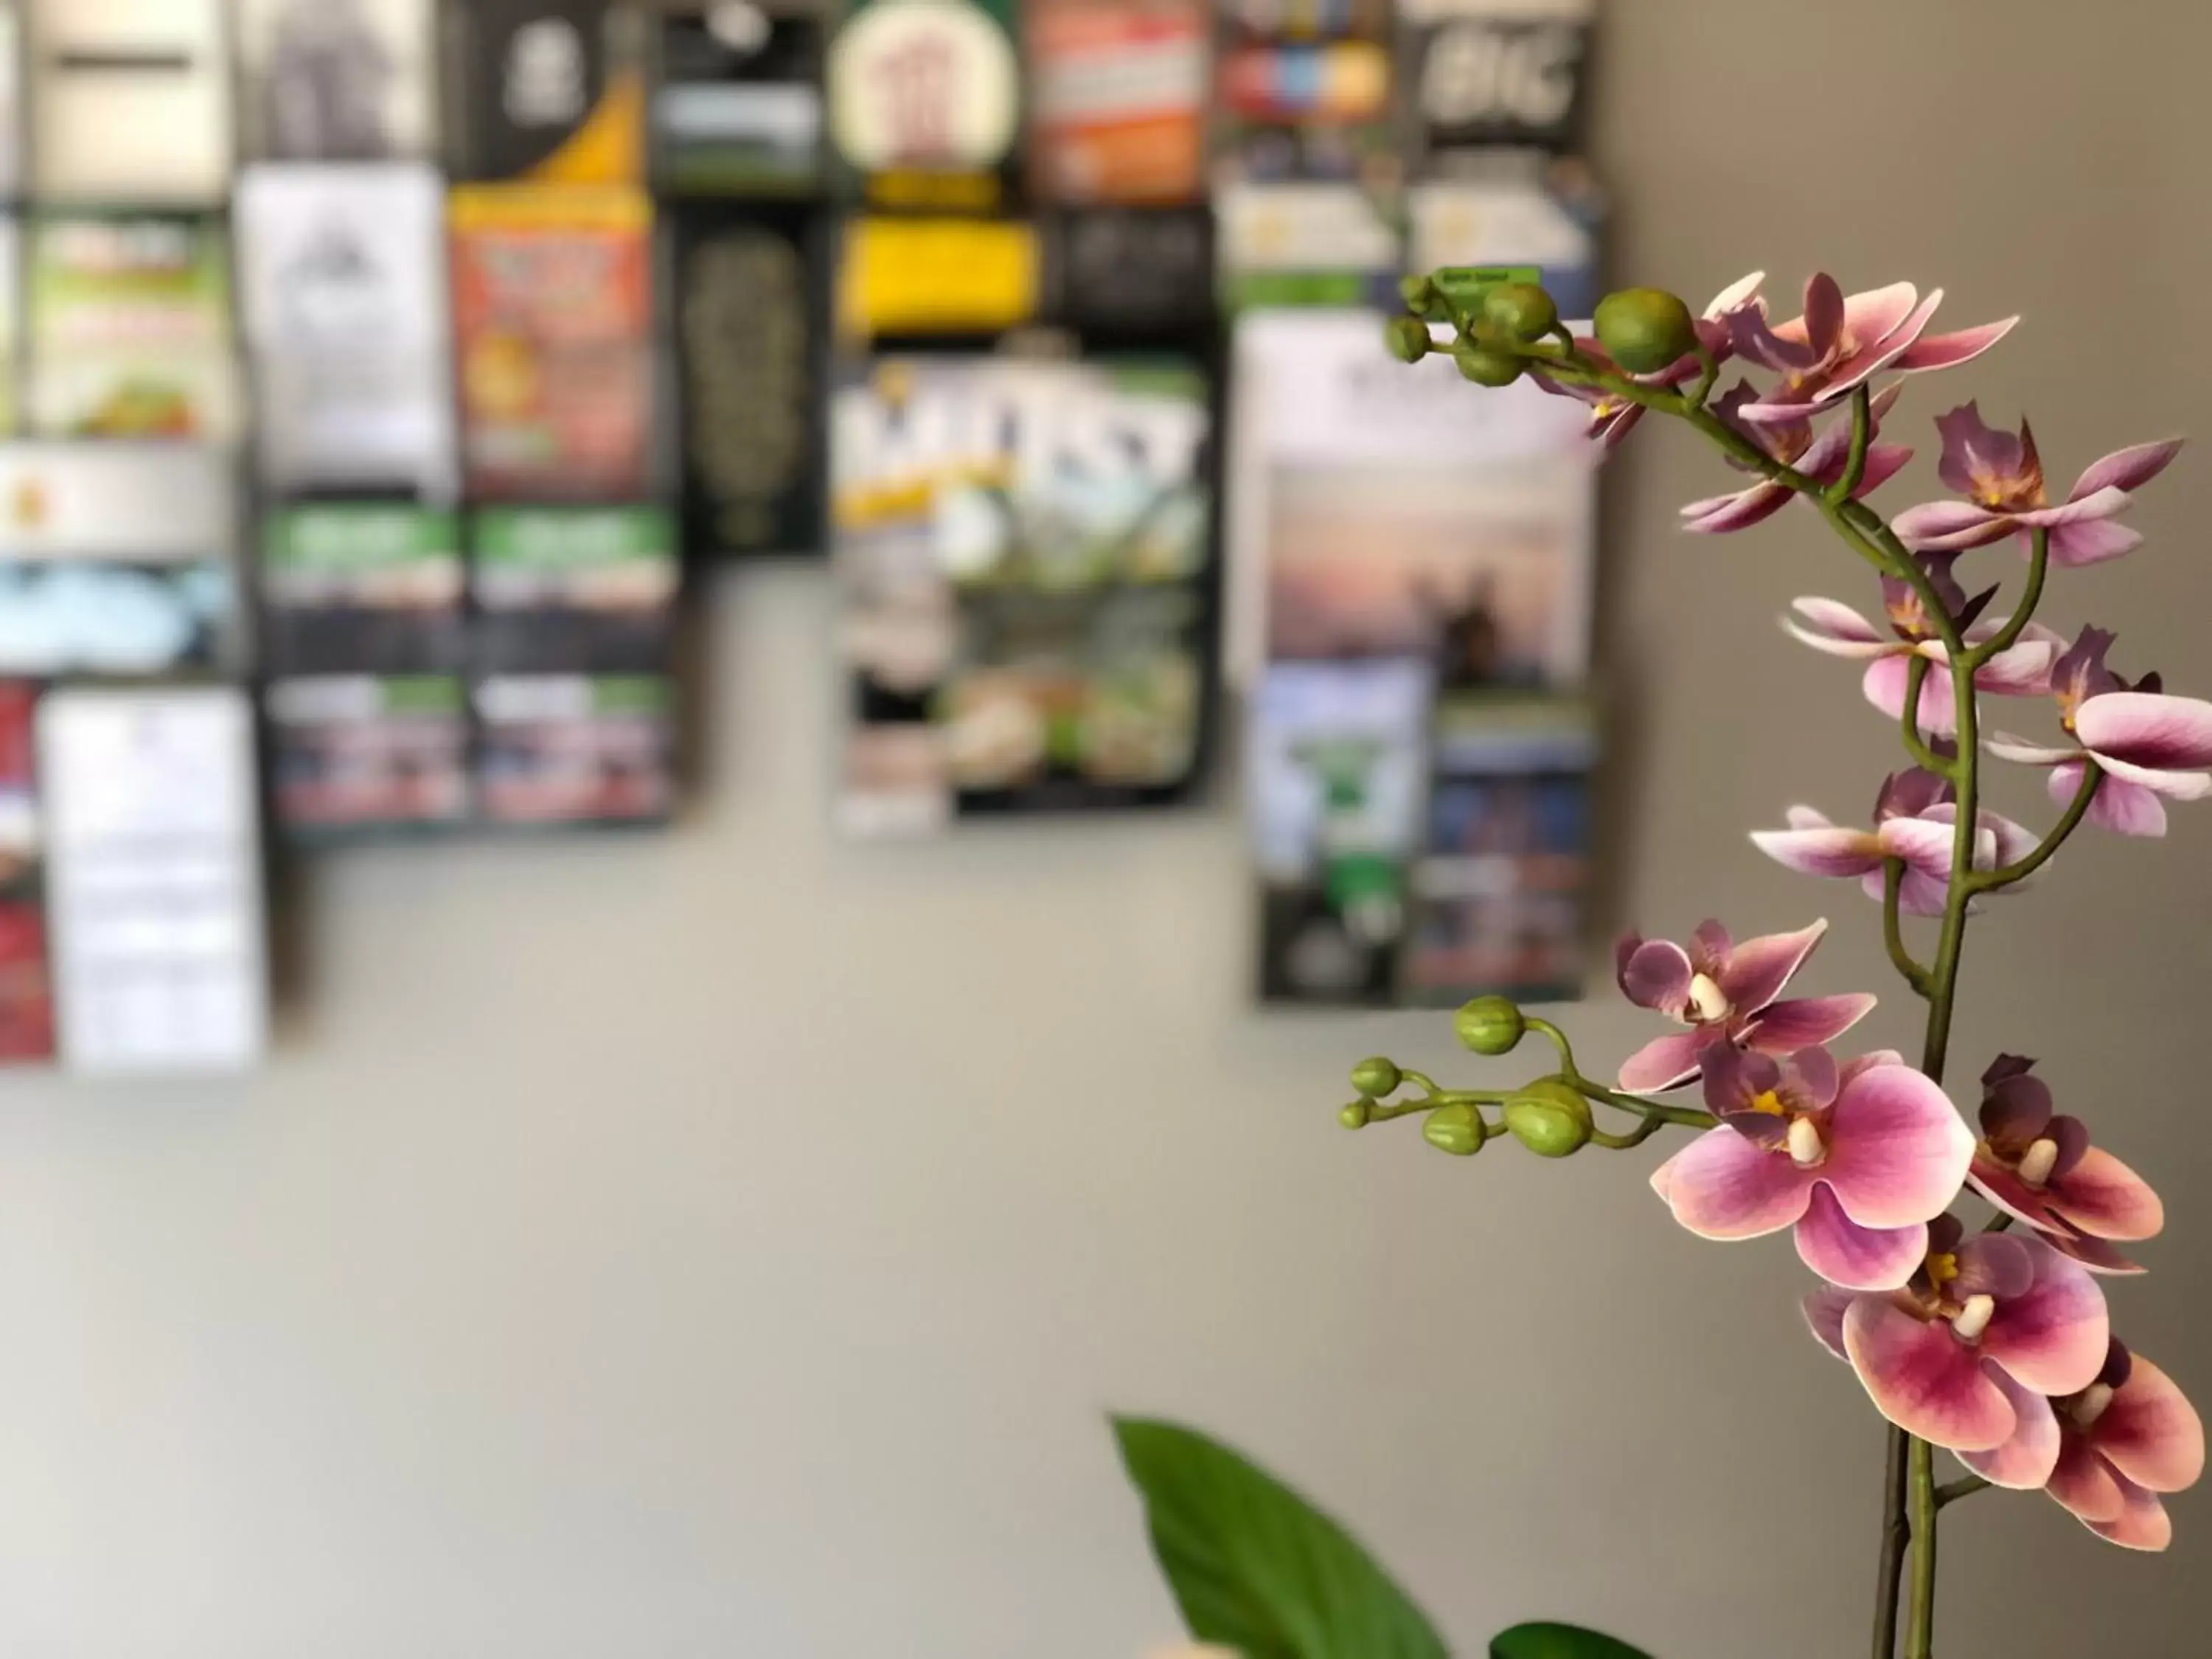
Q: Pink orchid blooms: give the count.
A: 12